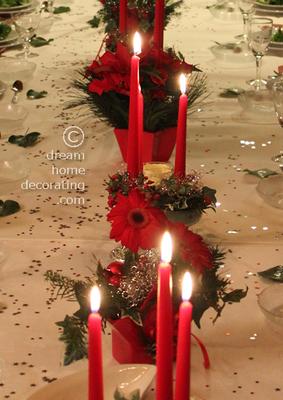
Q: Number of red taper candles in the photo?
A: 8